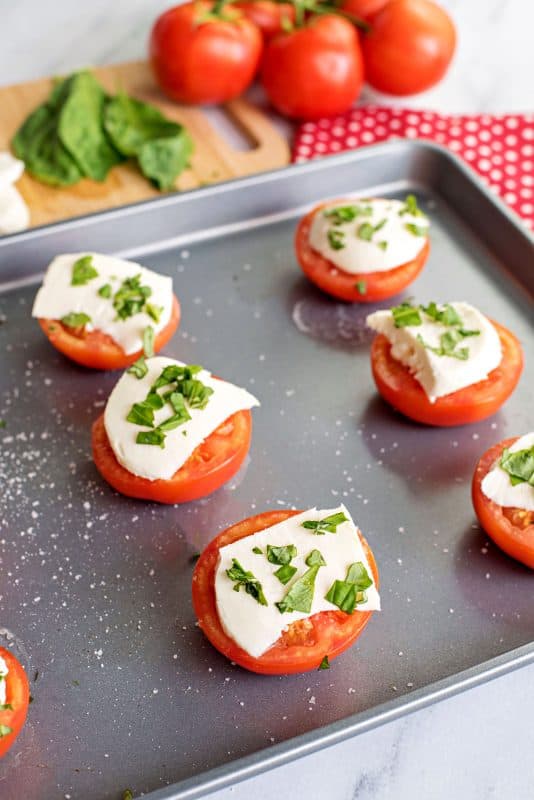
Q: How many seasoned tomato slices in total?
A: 7